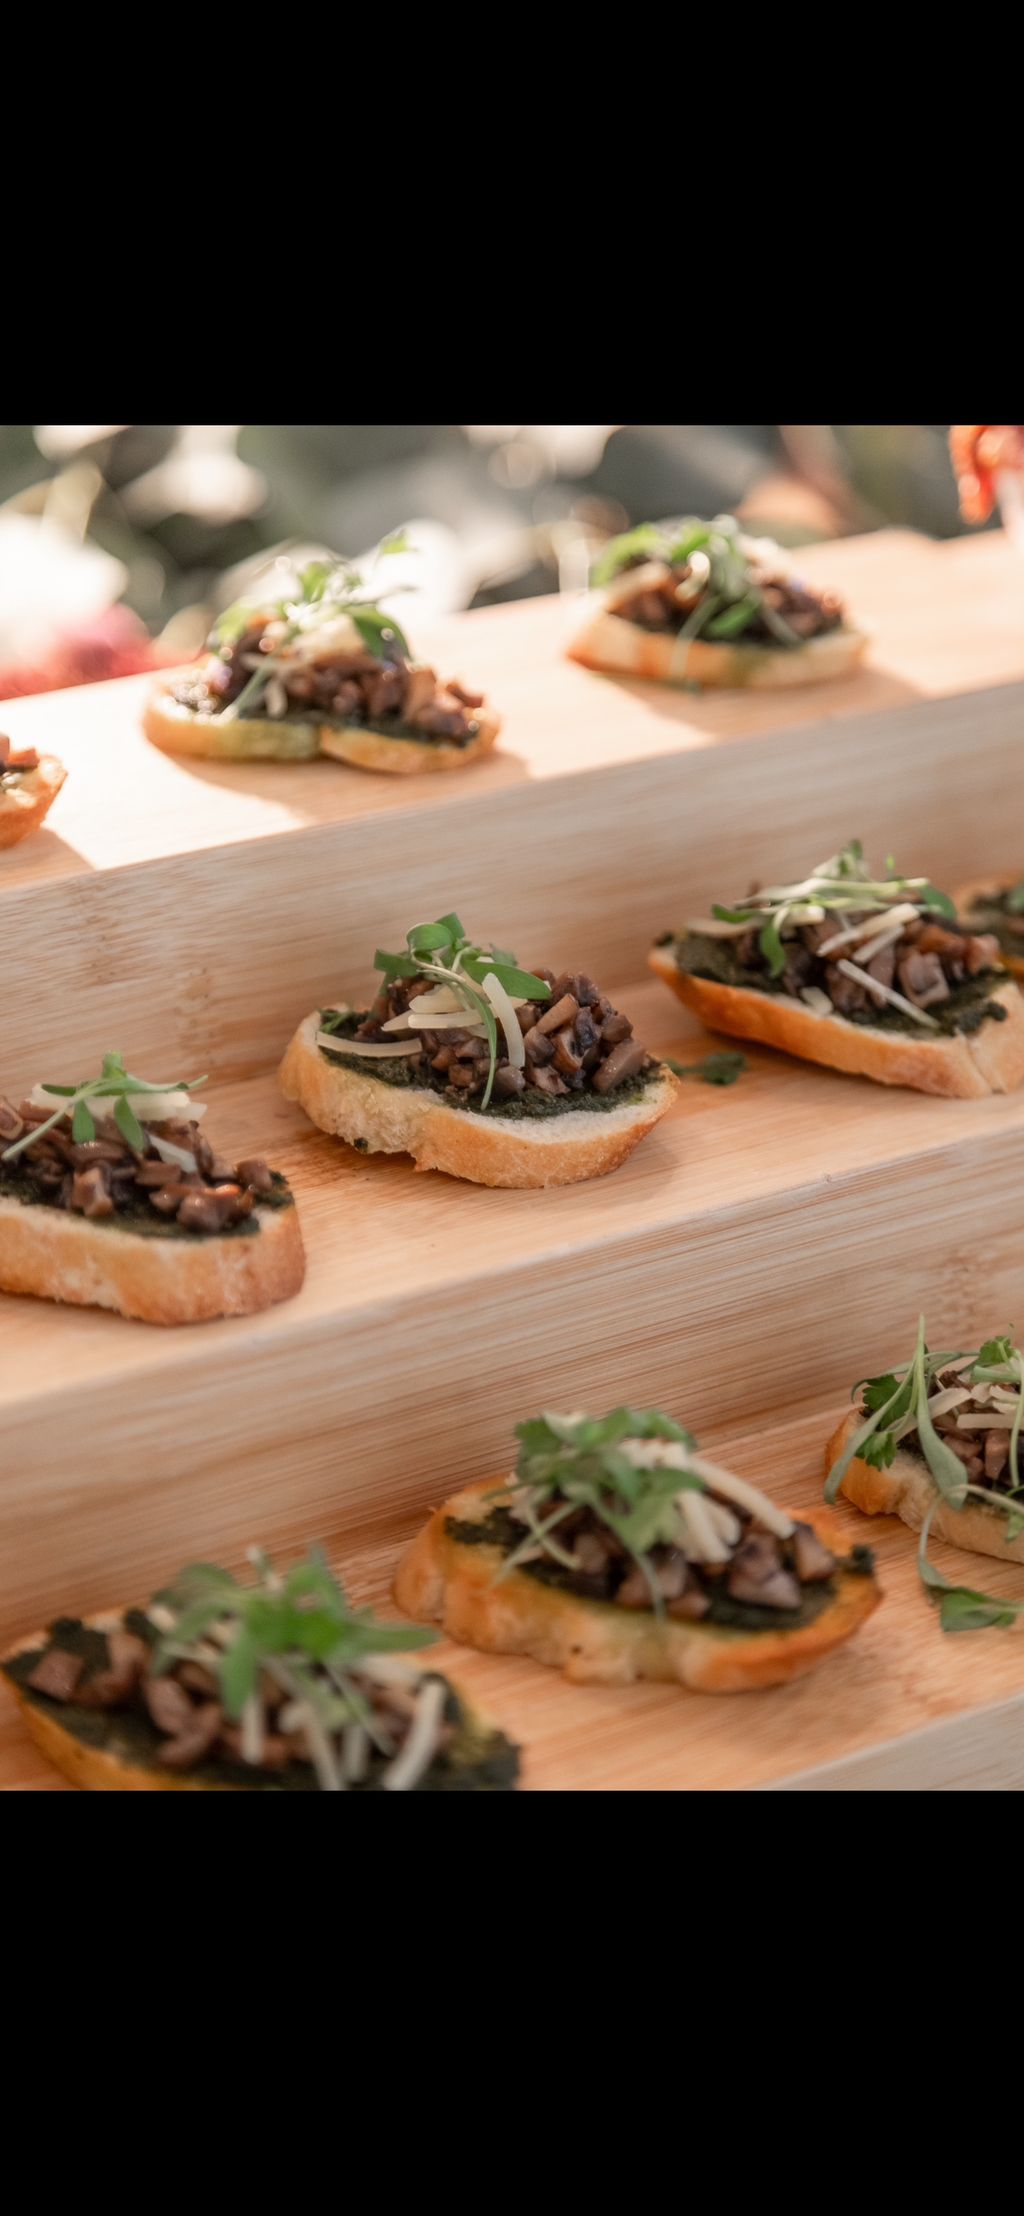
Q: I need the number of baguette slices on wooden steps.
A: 10